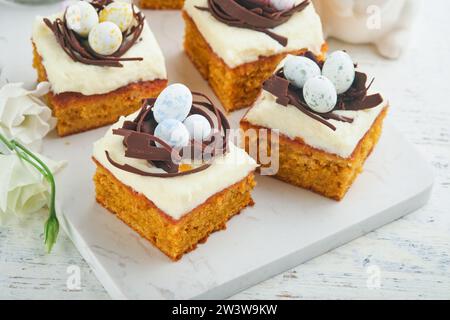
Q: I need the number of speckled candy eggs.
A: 10